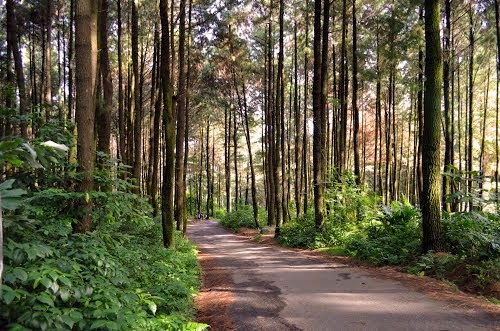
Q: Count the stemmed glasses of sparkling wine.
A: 0